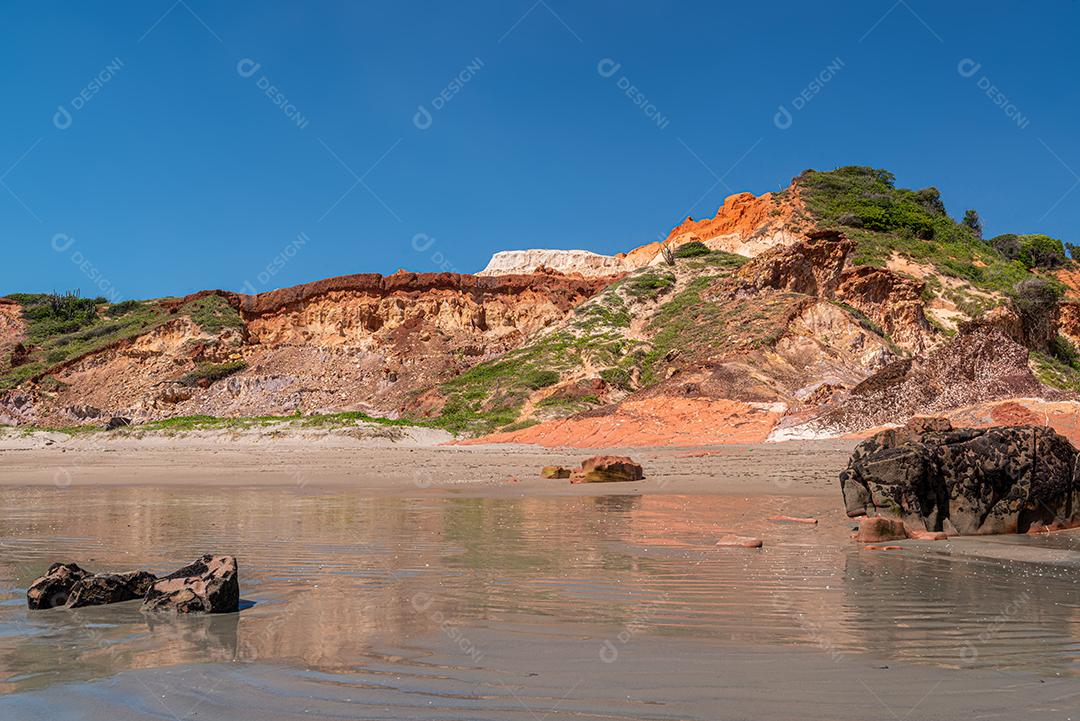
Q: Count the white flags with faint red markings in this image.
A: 0